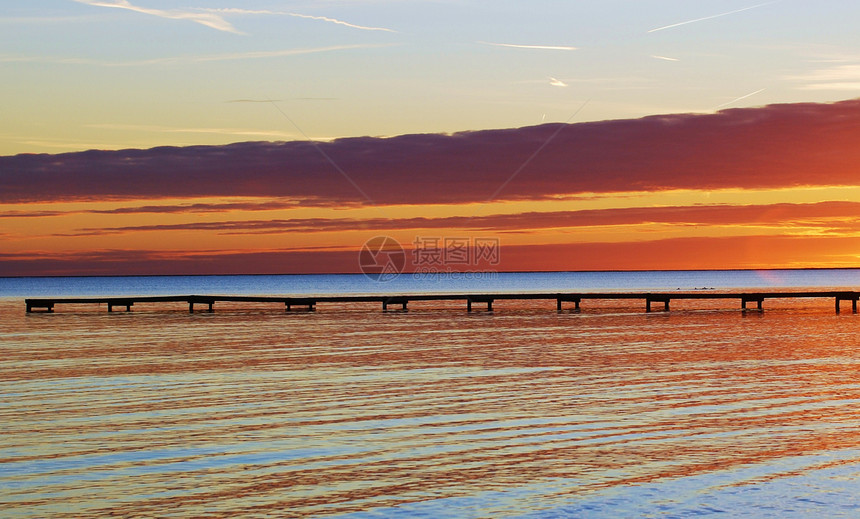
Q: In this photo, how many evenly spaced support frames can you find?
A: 10